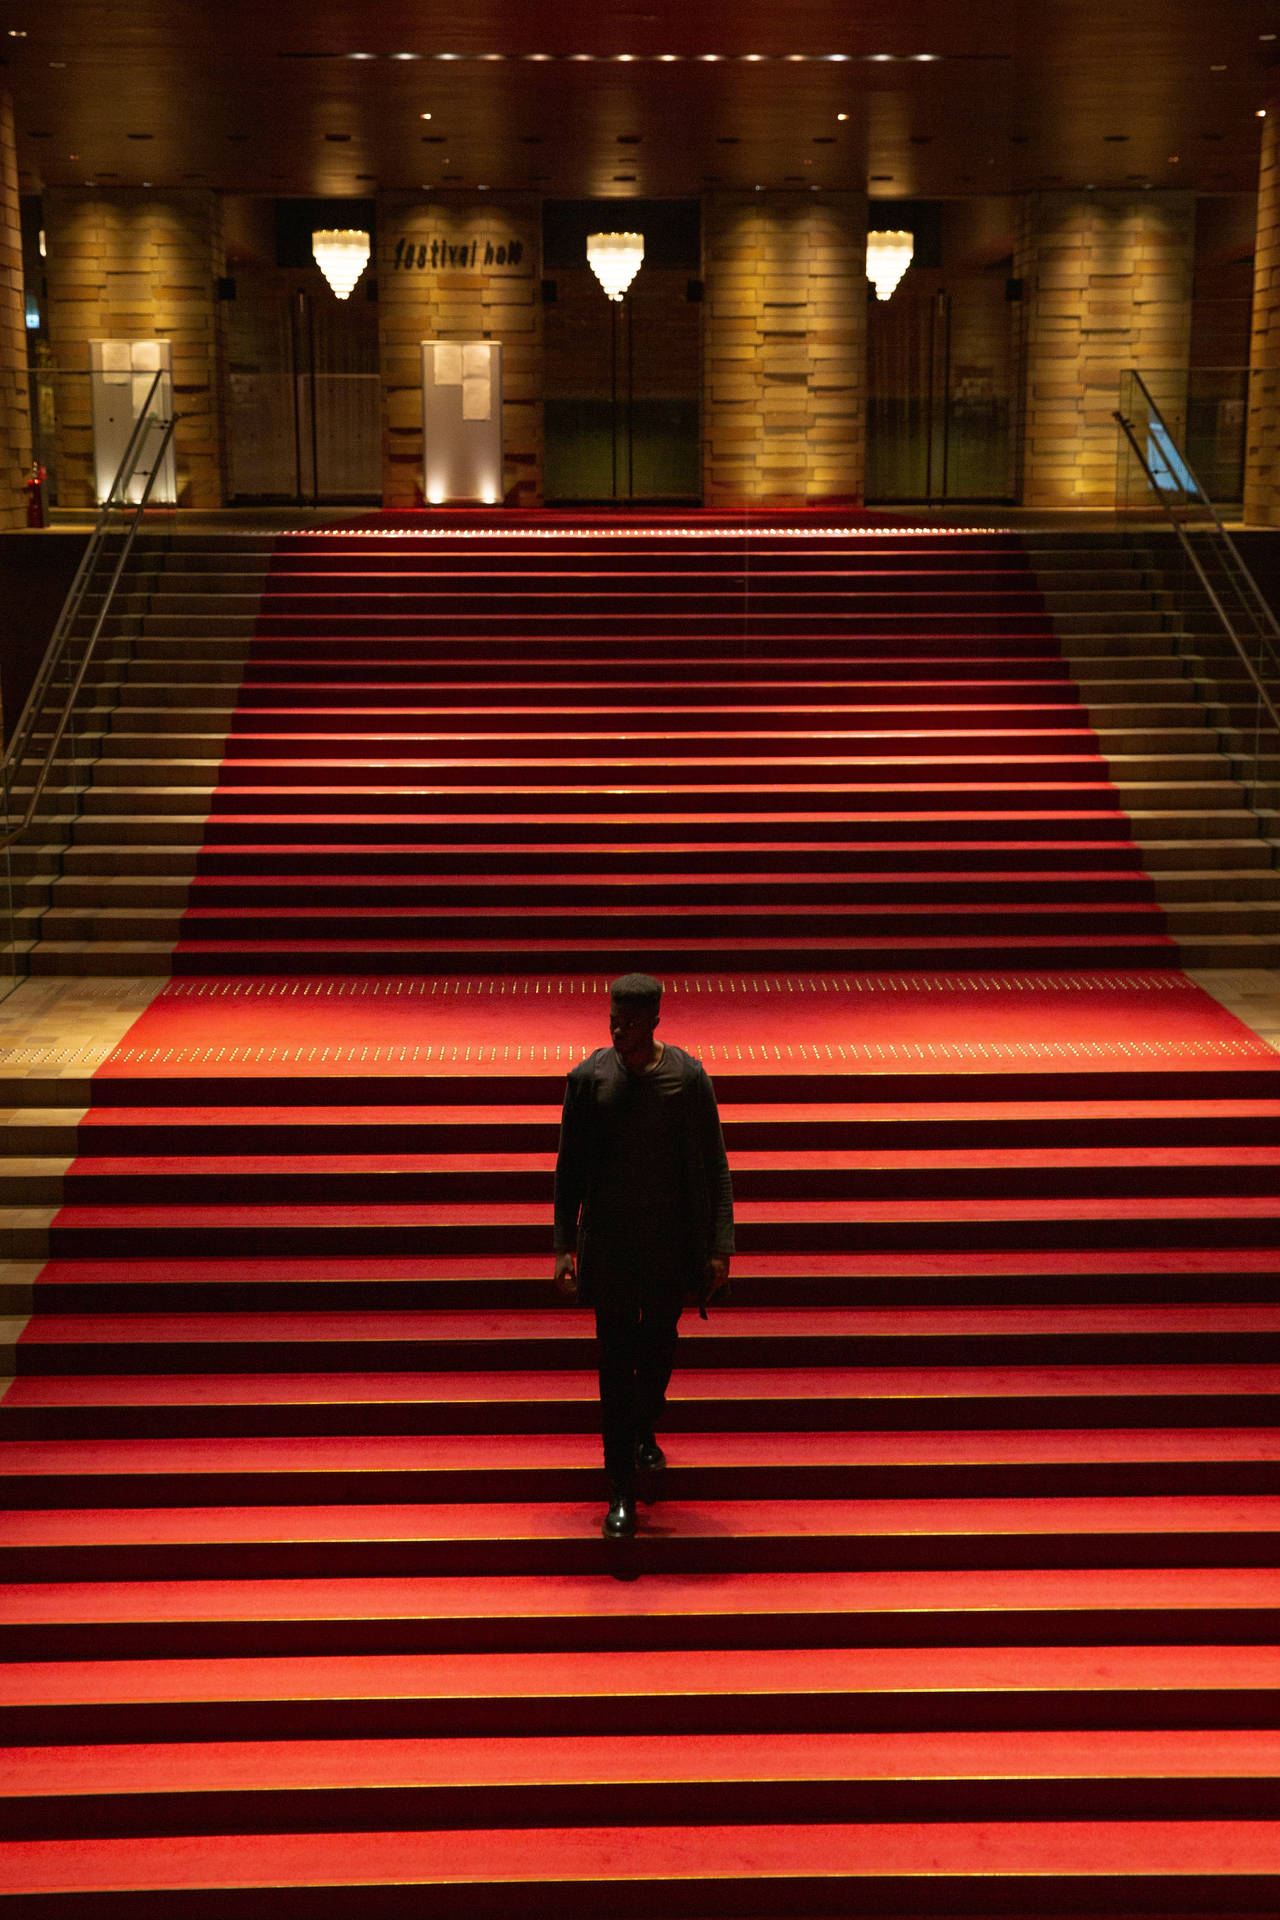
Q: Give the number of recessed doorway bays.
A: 3